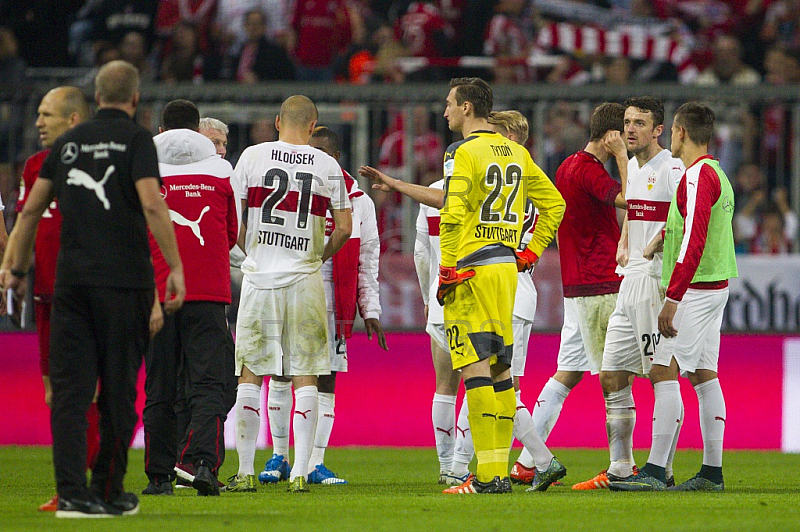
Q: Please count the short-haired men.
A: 11